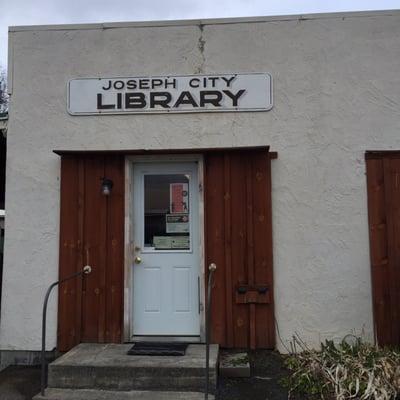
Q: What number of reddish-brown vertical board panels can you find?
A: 3